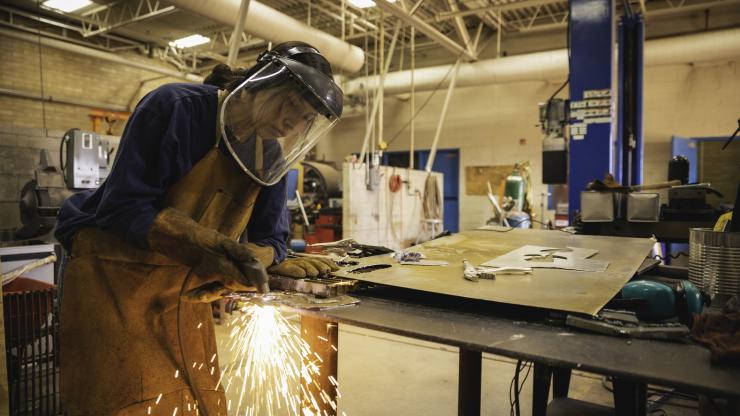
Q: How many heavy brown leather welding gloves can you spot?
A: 2